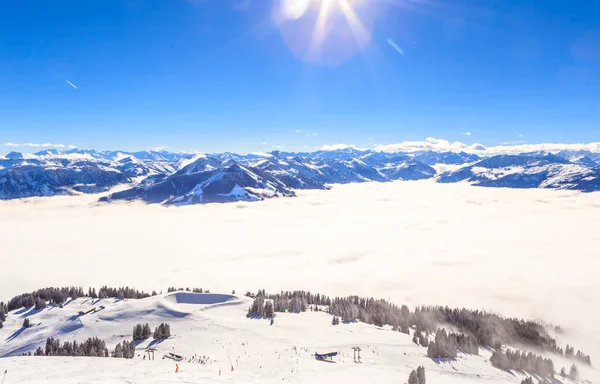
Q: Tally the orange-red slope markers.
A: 3